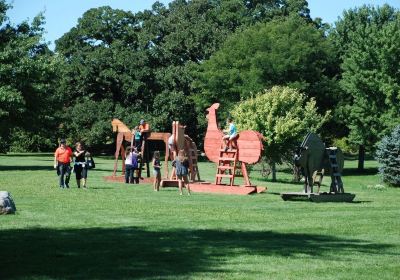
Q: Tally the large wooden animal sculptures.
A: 4